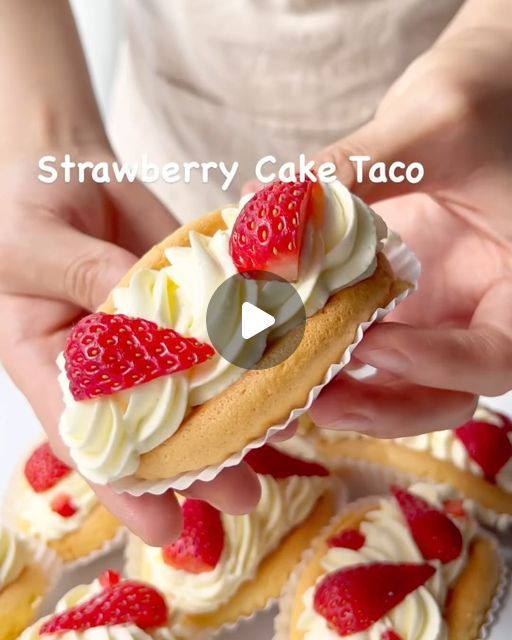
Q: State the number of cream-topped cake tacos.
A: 7